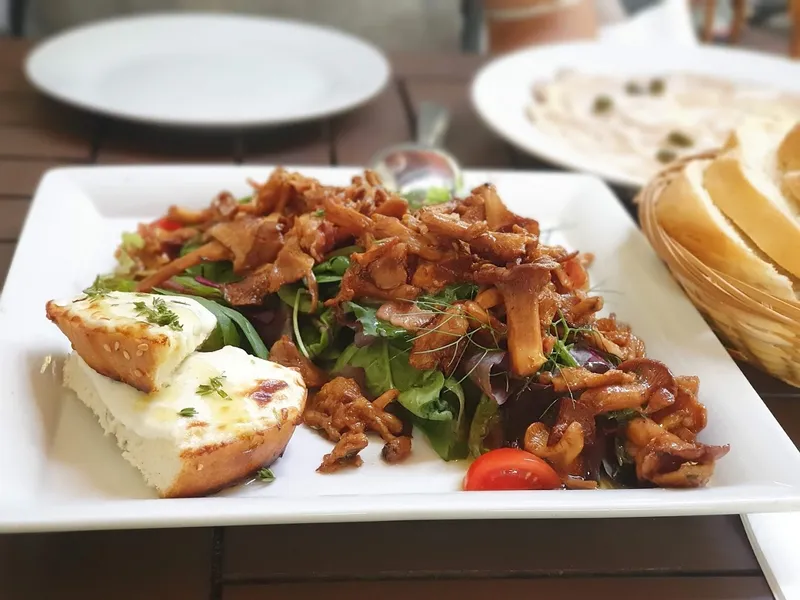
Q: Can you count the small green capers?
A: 5